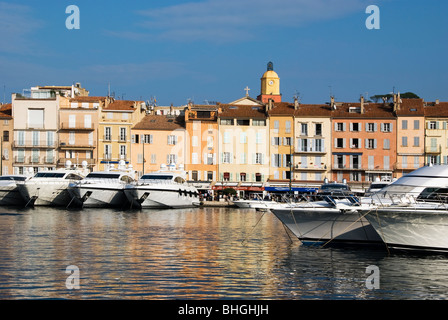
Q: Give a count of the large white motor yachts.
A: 6